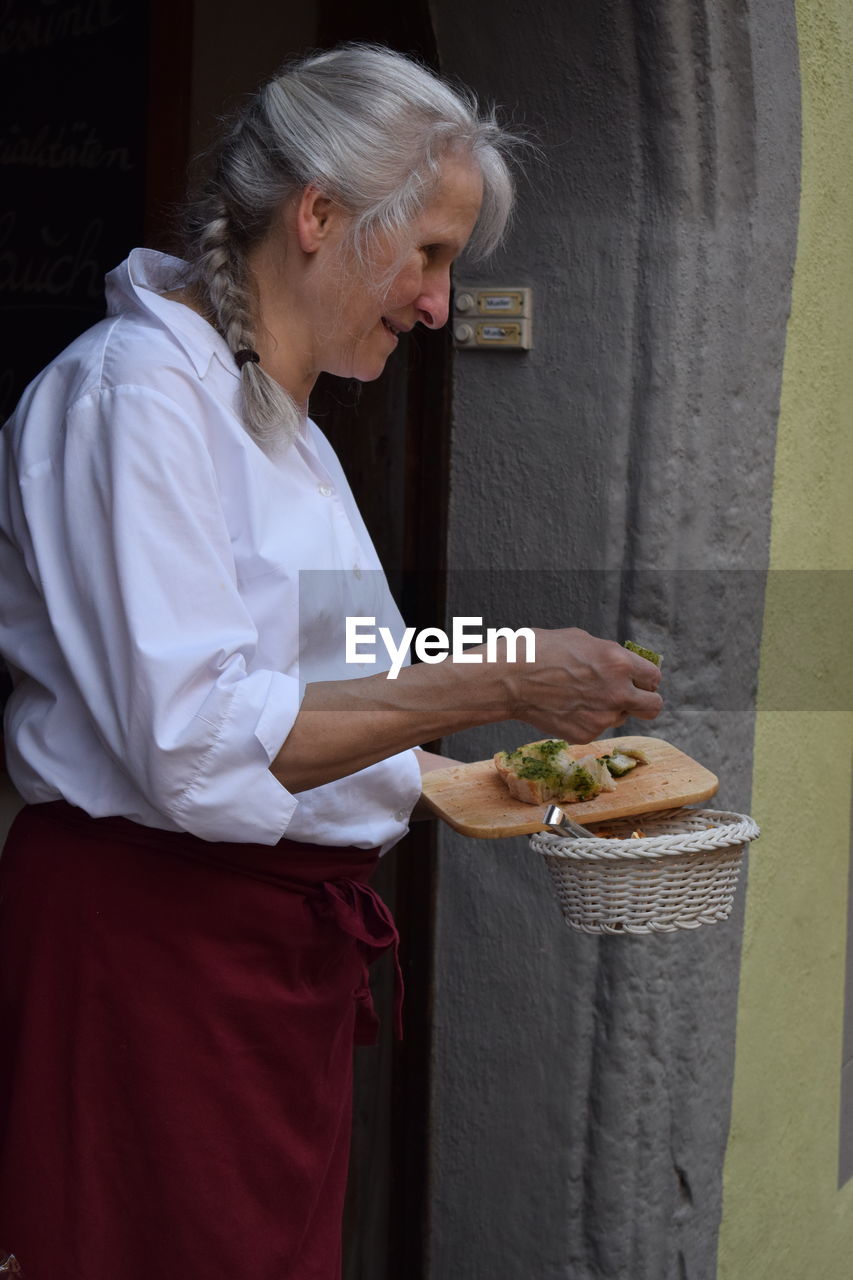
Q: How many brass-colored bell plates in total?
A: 2